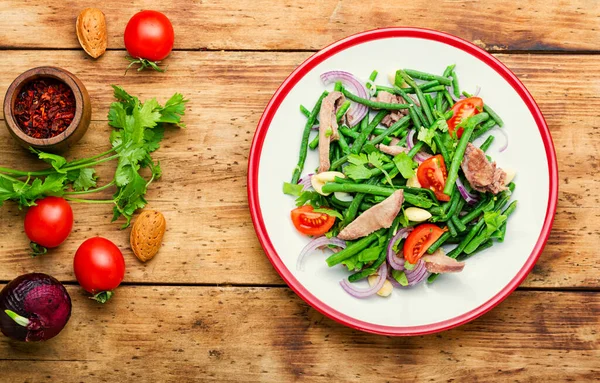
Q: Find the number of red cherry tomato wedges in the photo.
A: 4